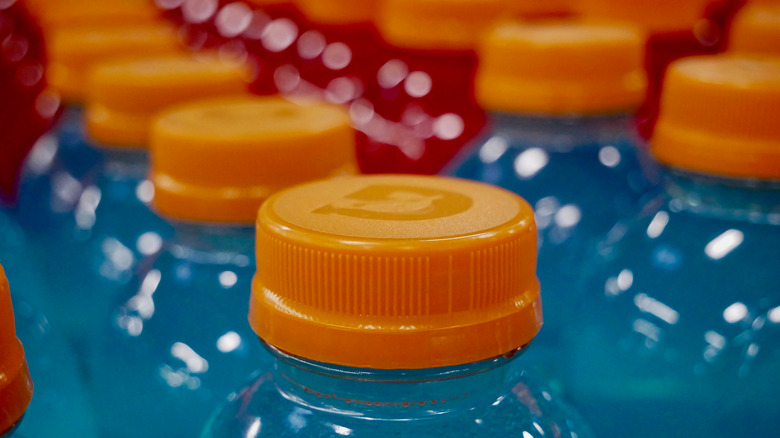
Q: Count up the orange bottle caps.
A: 12